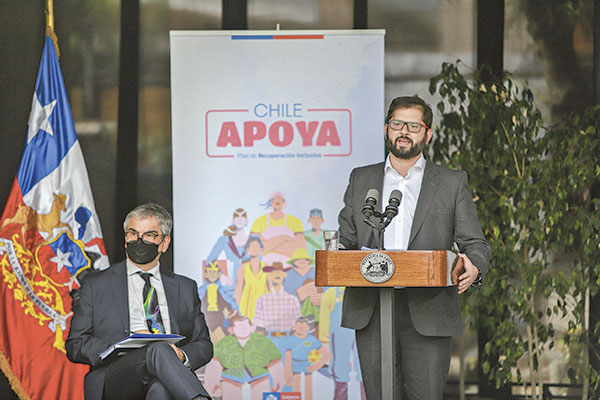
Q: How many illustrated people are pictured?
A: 10